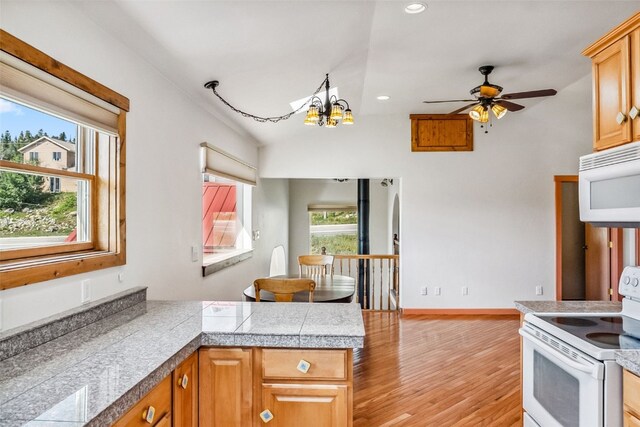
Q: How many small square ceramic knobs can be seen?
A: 6